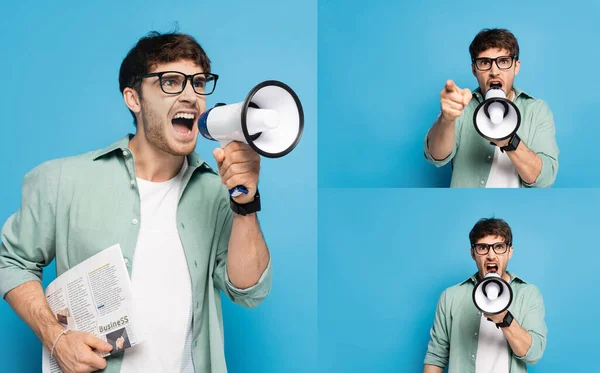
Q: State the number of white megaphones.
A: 3